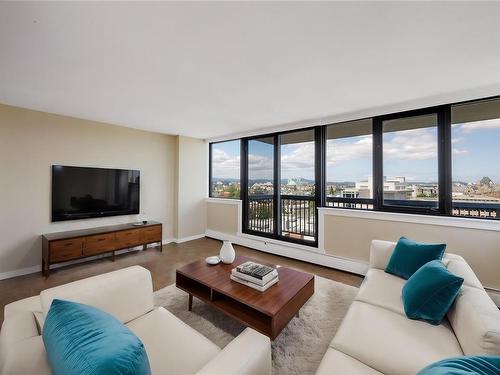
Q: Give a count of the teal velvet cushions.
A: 4